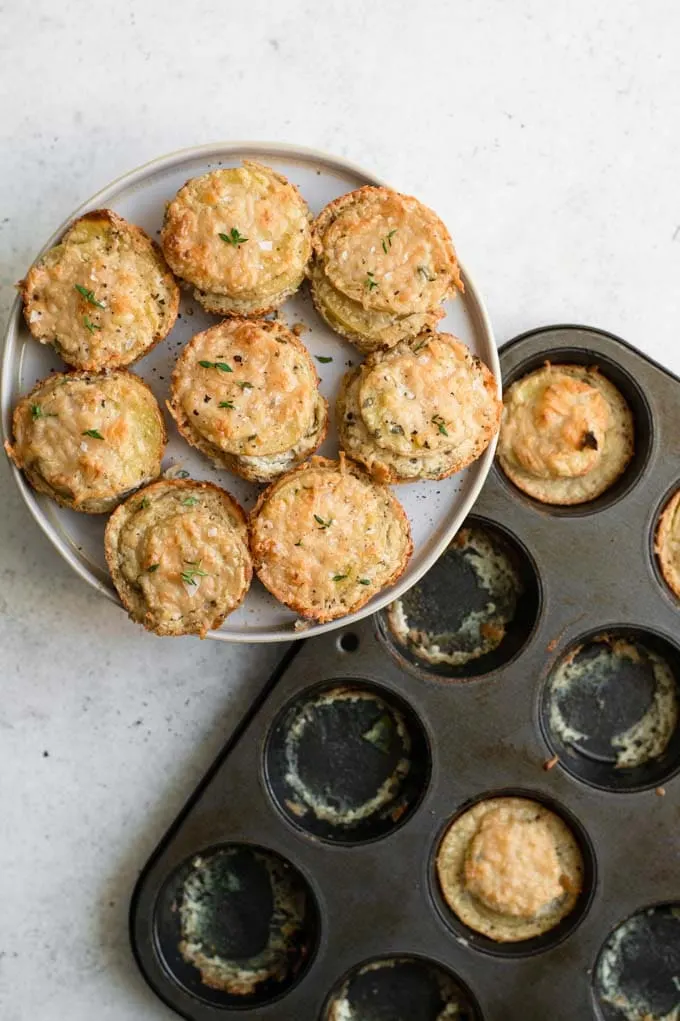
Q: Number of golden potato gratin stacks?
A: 11